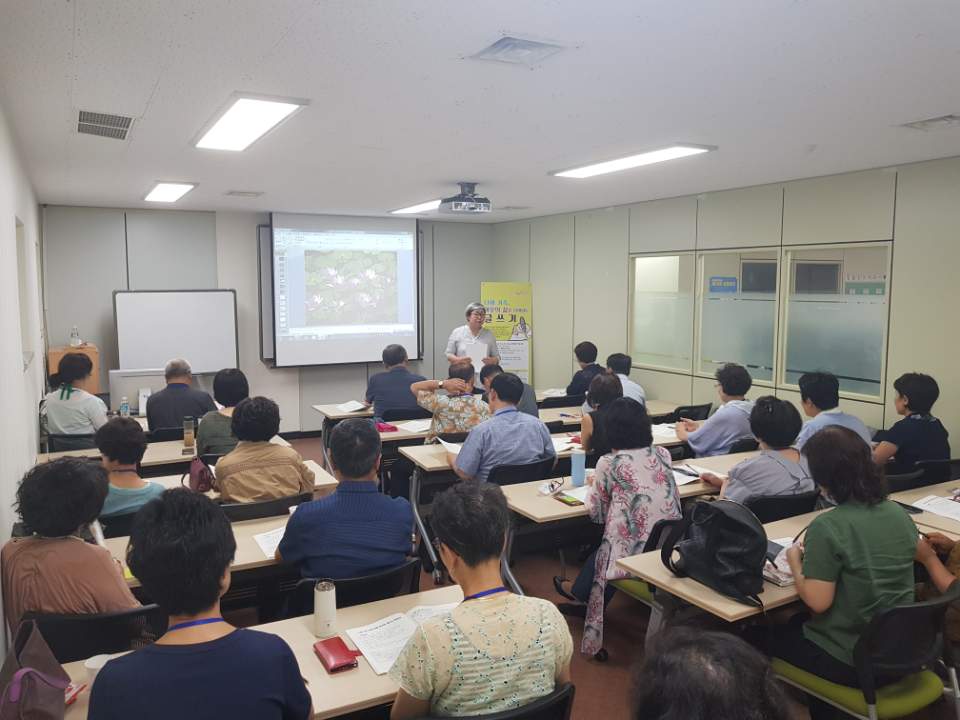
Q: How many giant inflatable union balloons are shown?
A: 0